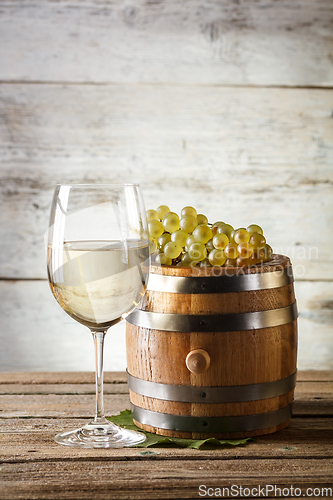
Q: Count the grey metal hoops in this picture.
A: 4